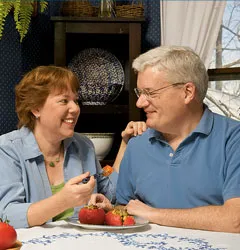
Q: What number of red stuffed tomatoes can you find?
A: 2